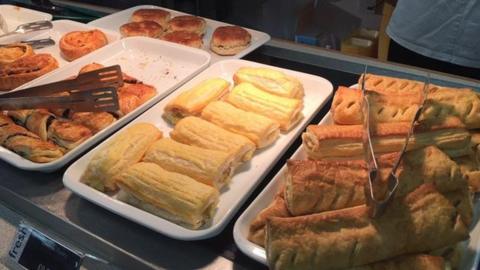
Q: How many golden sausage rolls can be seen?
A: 8